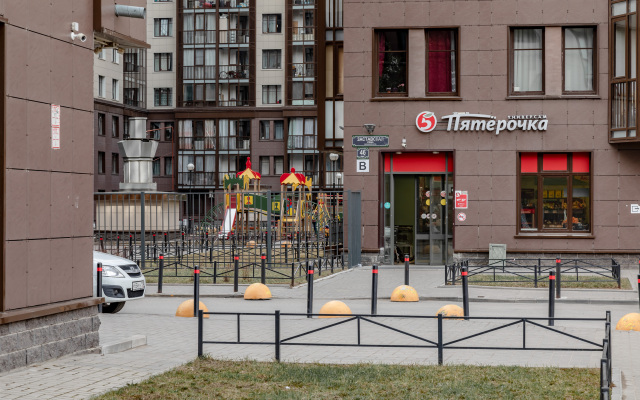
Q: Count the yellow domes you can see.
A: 6